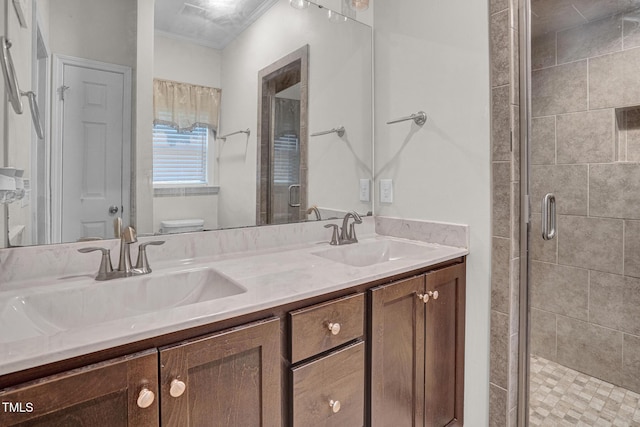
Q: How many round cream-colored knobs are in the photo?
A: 6